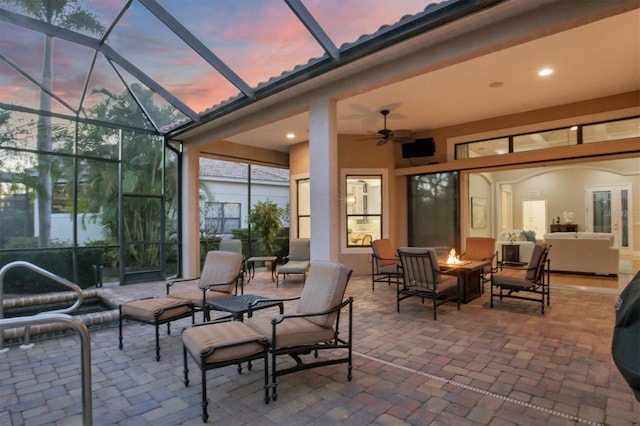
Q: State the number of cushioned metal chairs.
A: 8